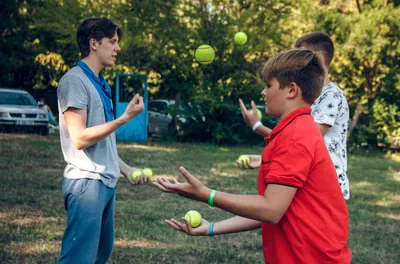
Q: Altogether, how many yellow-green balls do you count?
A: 7